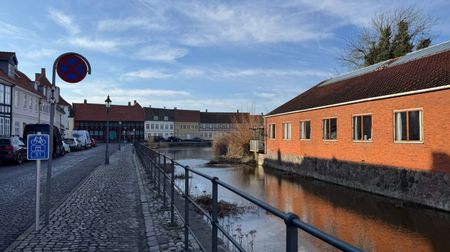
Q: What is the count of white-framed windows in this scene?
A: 6